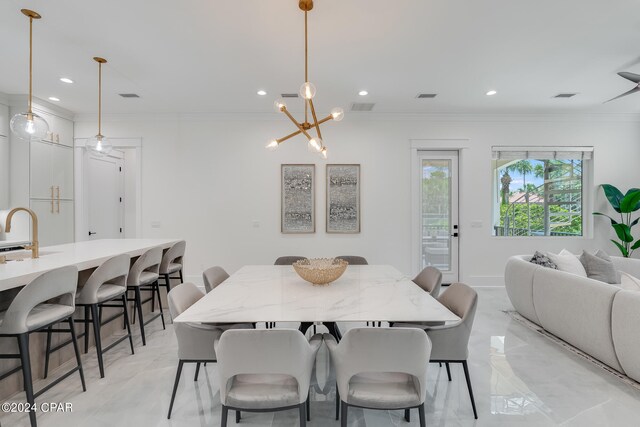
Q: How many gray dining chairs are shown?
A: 8